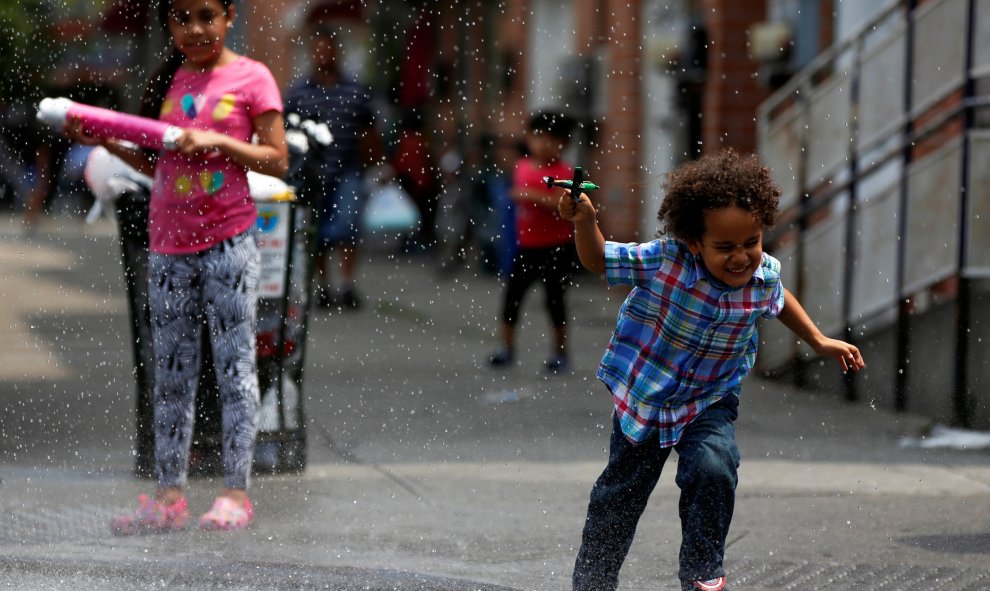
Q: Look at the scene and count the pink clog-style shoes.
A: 2